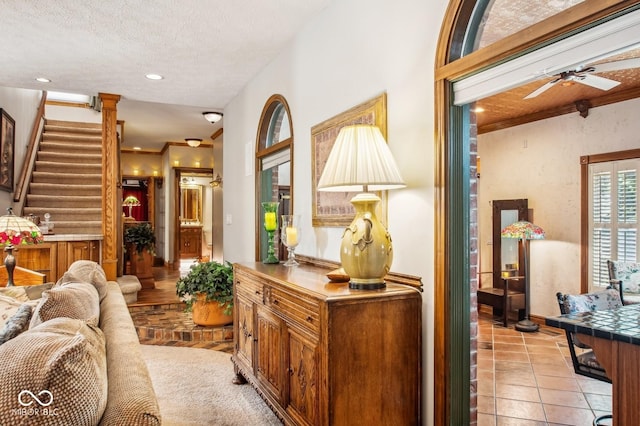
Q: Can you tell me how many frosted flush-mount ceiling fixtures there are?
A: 2